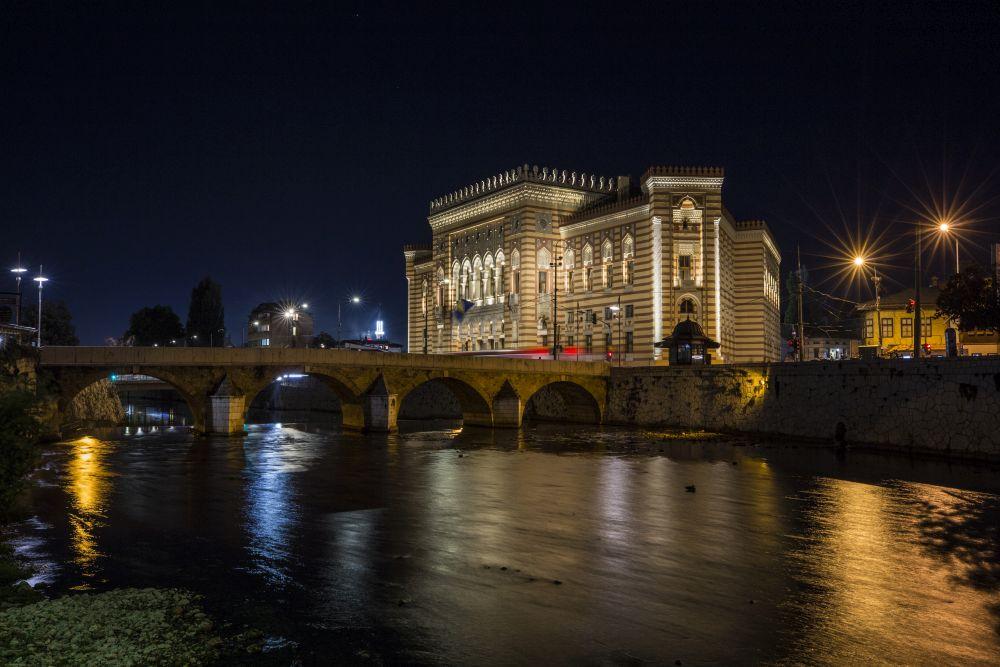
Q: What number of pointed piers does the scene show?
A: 3